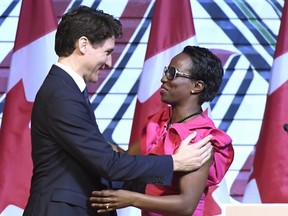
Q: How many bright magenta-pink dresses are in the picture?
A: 1